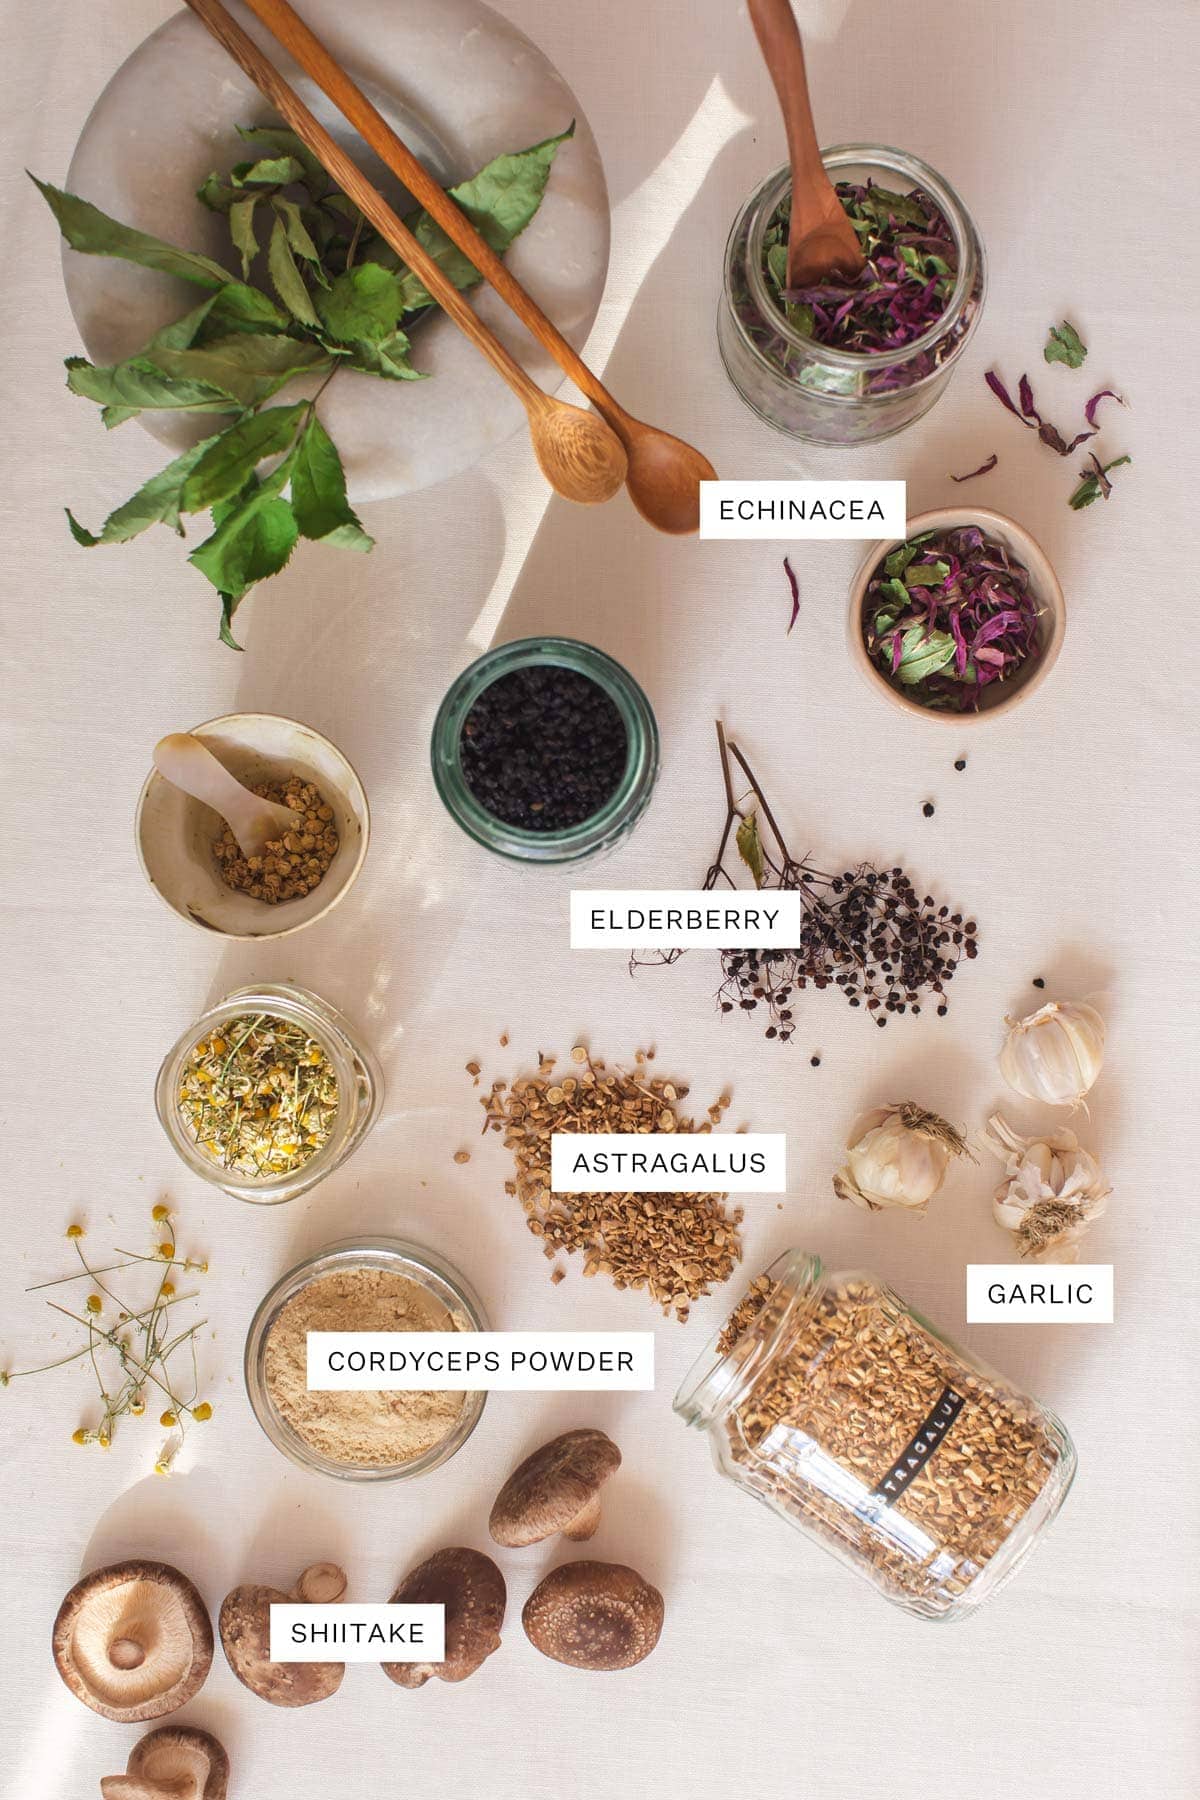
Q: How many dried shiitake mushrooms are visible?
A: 6